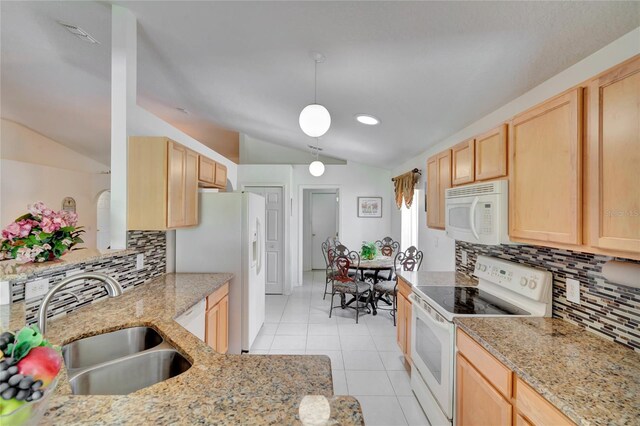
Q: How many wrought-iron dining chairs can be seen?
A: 4